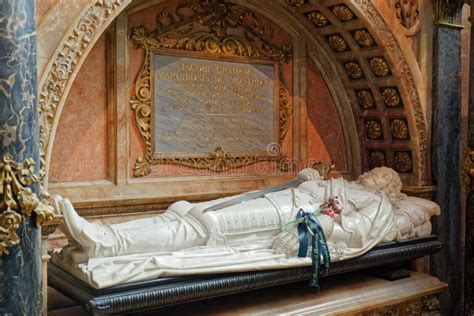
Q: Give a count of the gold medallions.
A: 13